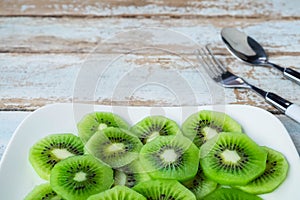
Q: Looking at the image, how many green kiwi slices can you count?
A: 15